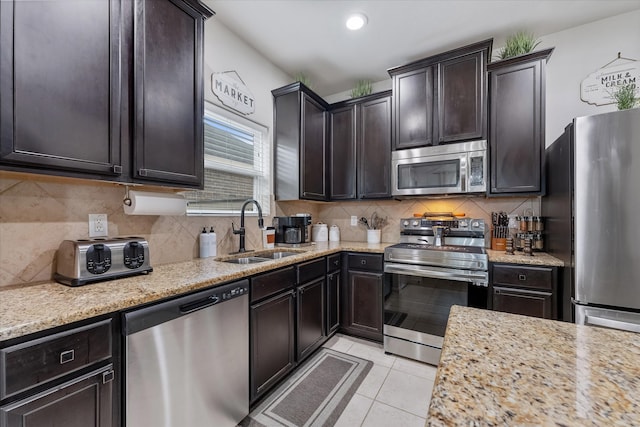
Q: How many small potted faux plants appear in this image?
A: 4